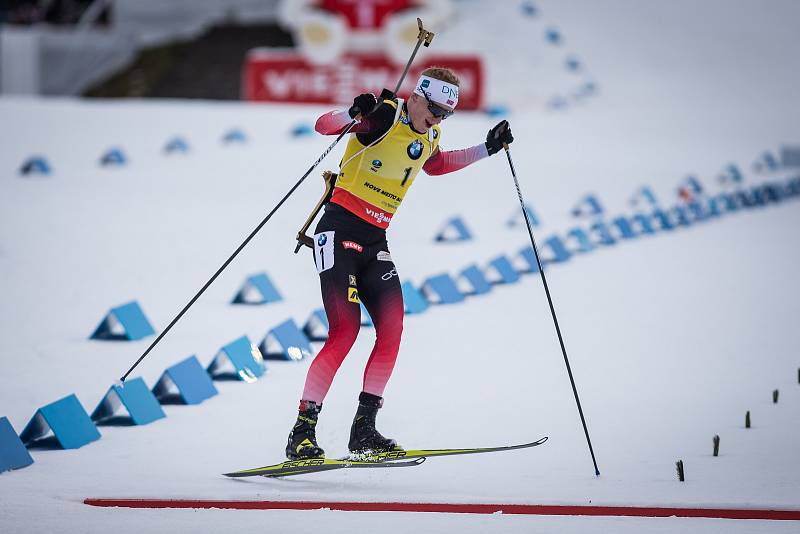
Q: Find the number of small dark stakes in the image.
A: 5